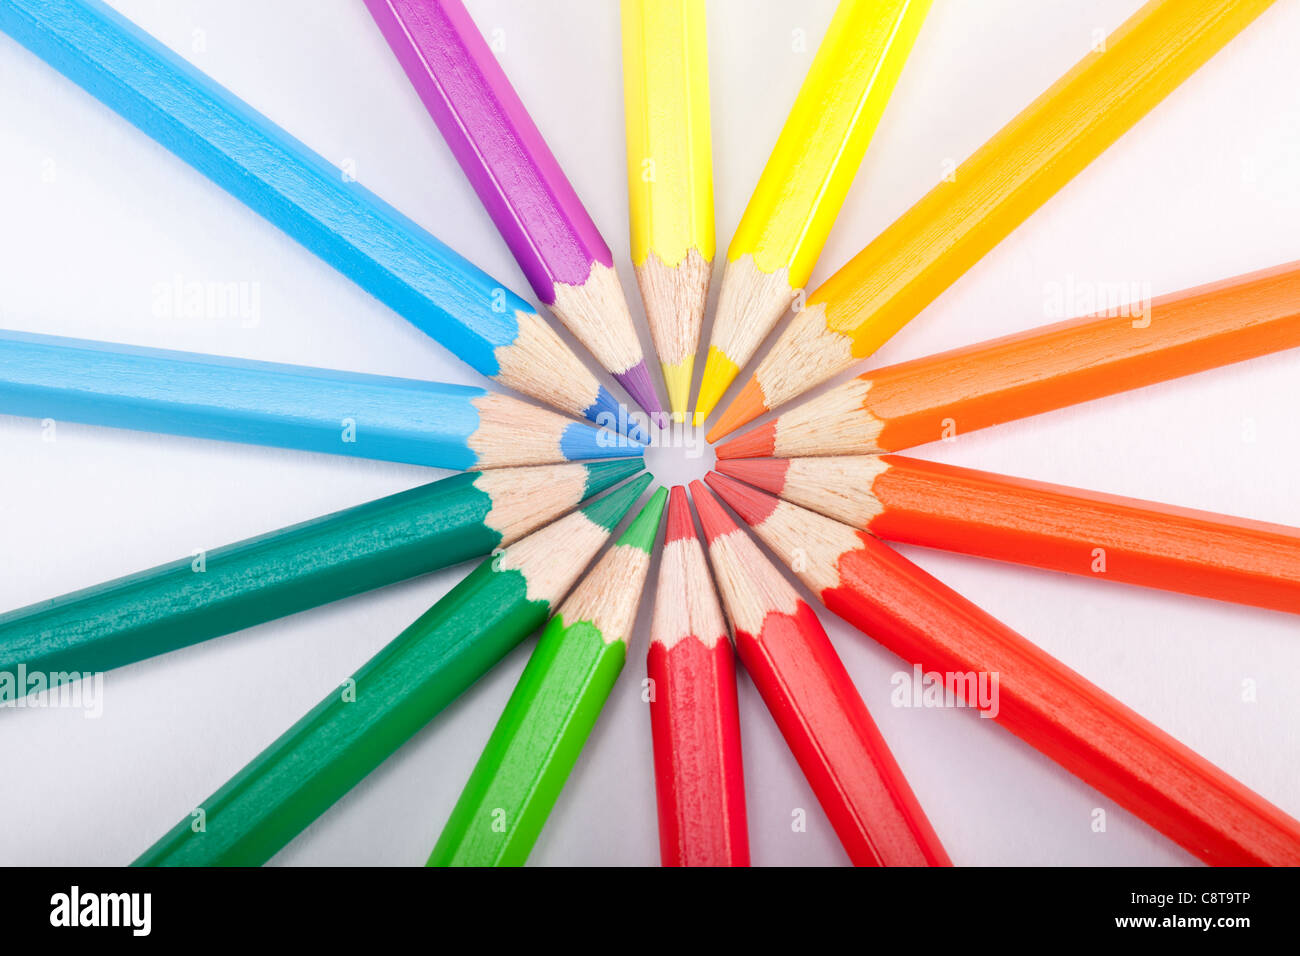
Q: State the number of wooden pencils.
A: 14